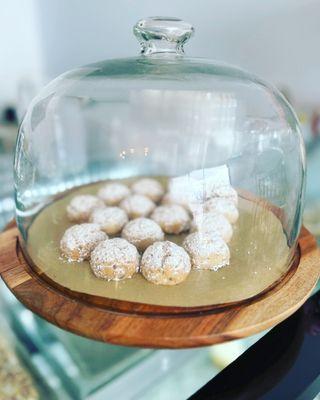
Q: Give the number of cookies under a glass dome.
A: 15